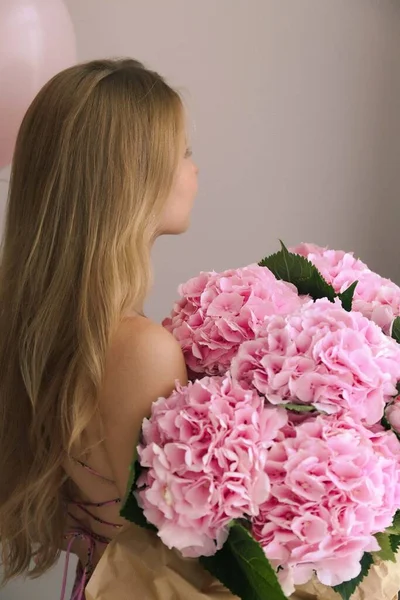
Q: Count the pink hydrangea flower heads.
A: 5